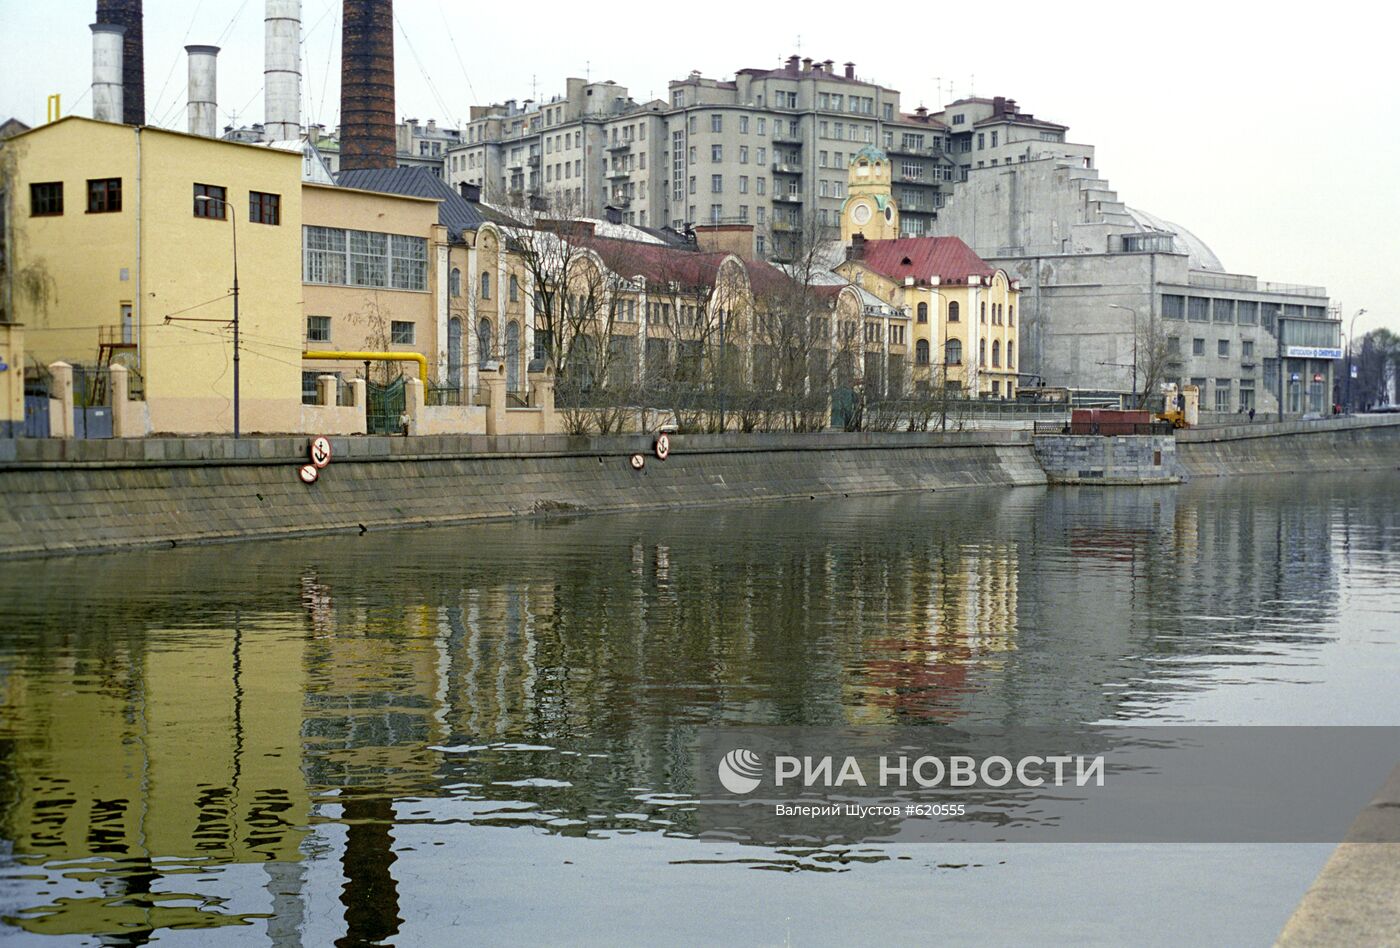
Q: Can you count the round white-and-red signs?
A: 4